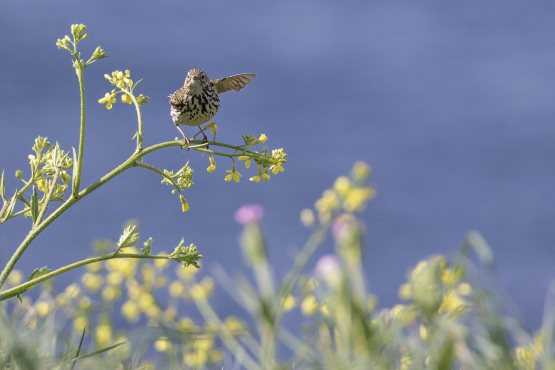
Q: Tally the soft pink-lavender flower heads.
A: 3